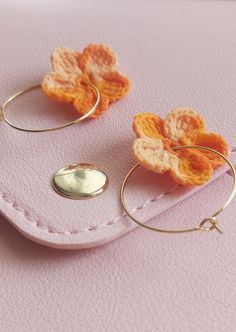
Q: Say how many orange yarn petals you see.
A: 10